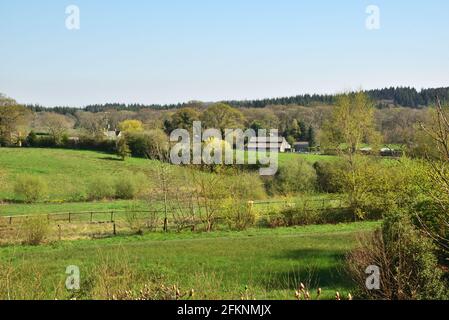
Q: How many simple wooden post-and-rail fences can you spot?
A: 1